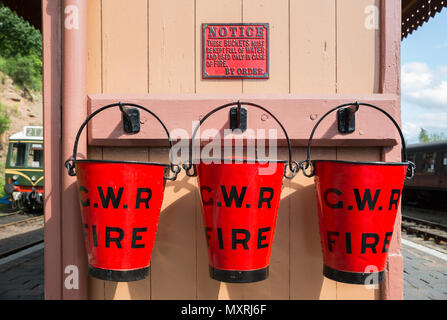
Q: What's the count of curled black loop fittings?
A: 6